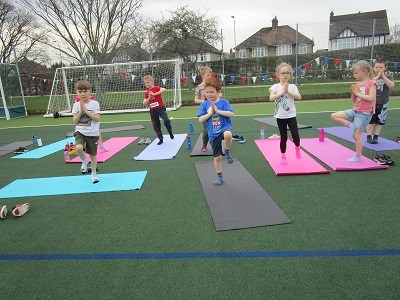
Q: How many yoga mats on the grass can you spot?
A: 12